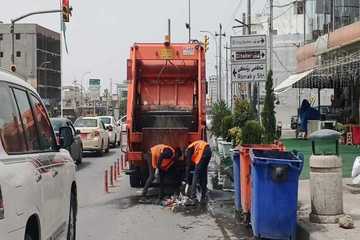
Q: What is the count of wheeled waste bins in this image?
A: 3